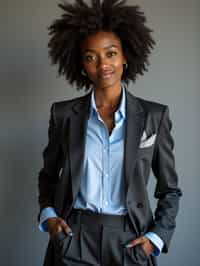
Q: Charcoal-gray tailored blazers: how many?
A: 1